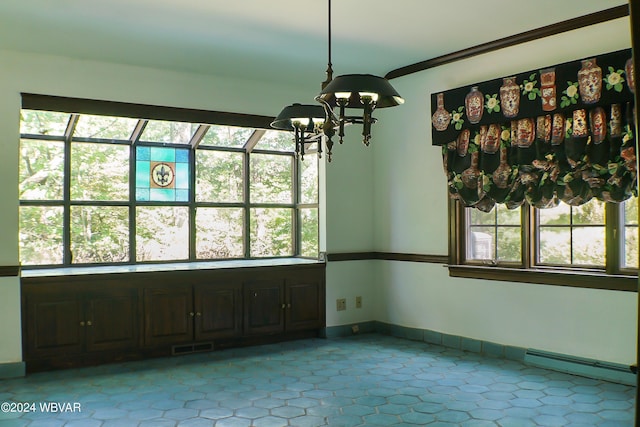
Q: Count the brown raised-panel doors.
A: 6